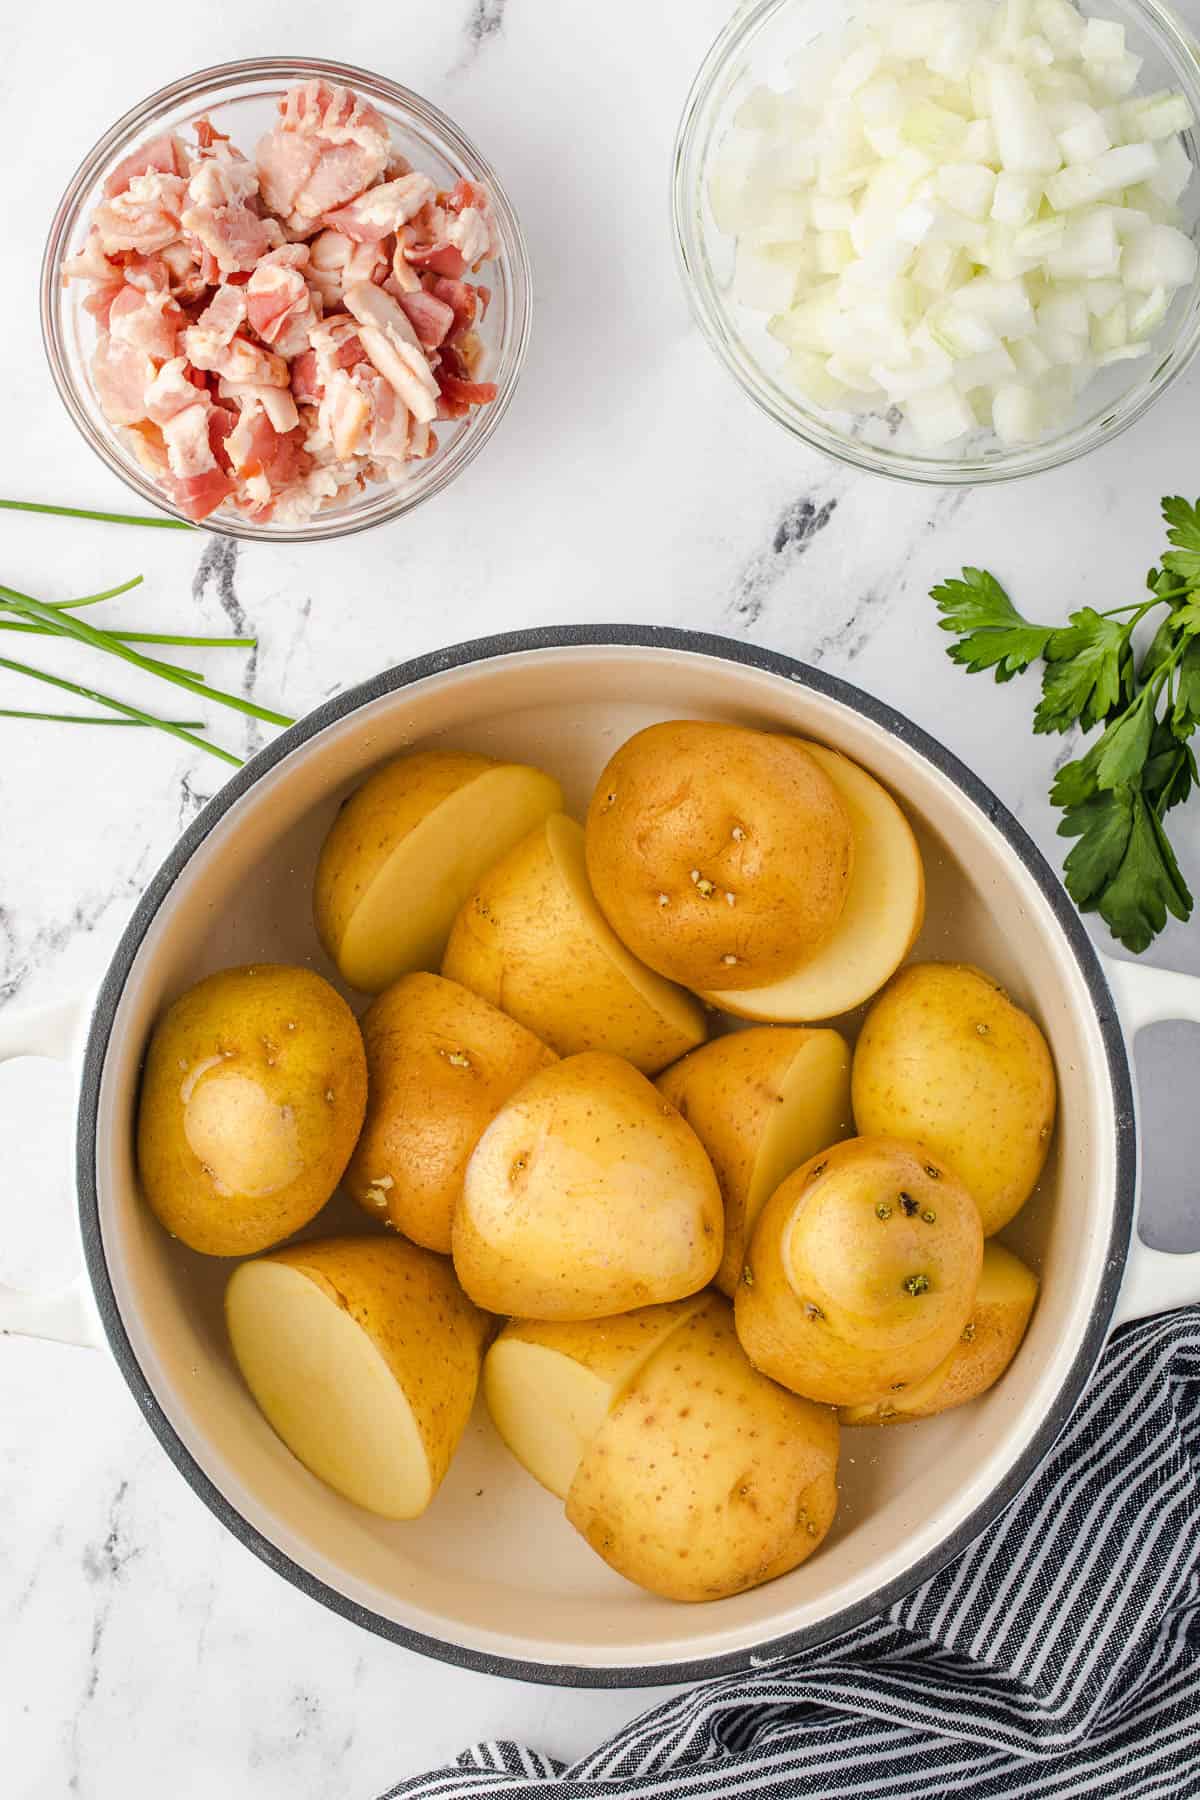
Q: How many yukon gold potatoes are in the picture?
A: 14